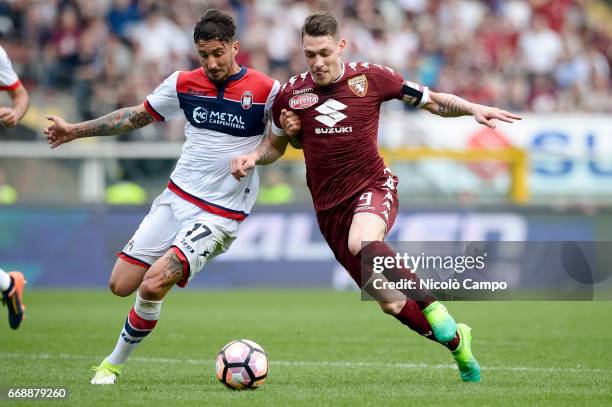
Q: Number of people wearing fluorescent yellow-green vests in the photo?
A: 3